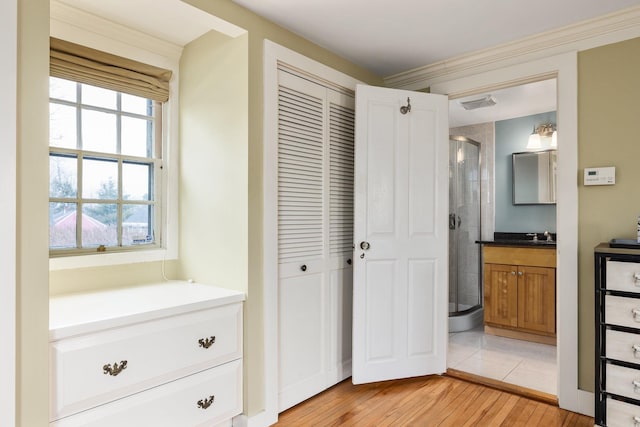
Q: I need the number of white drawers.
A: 7